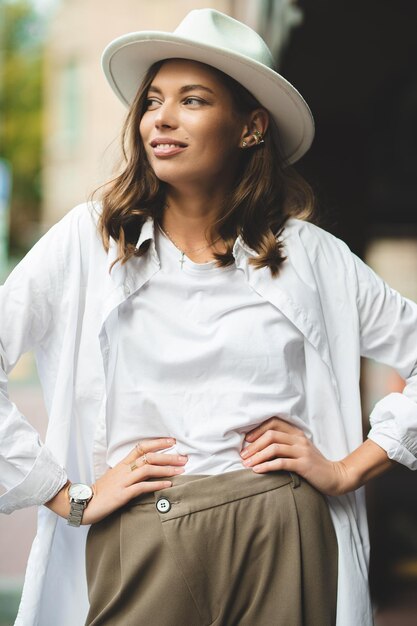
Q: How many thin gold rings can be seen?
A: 3